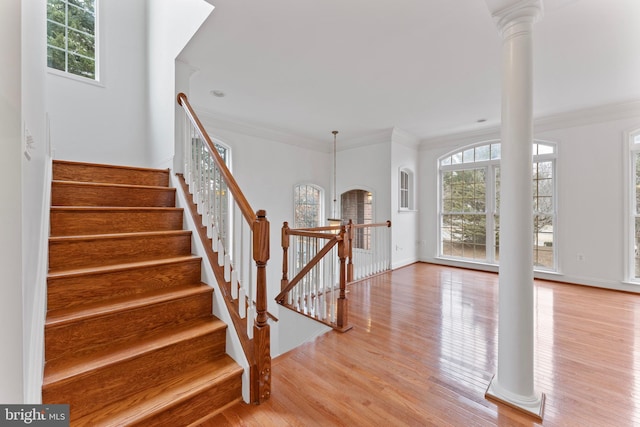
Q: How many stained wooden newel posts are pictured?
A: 4